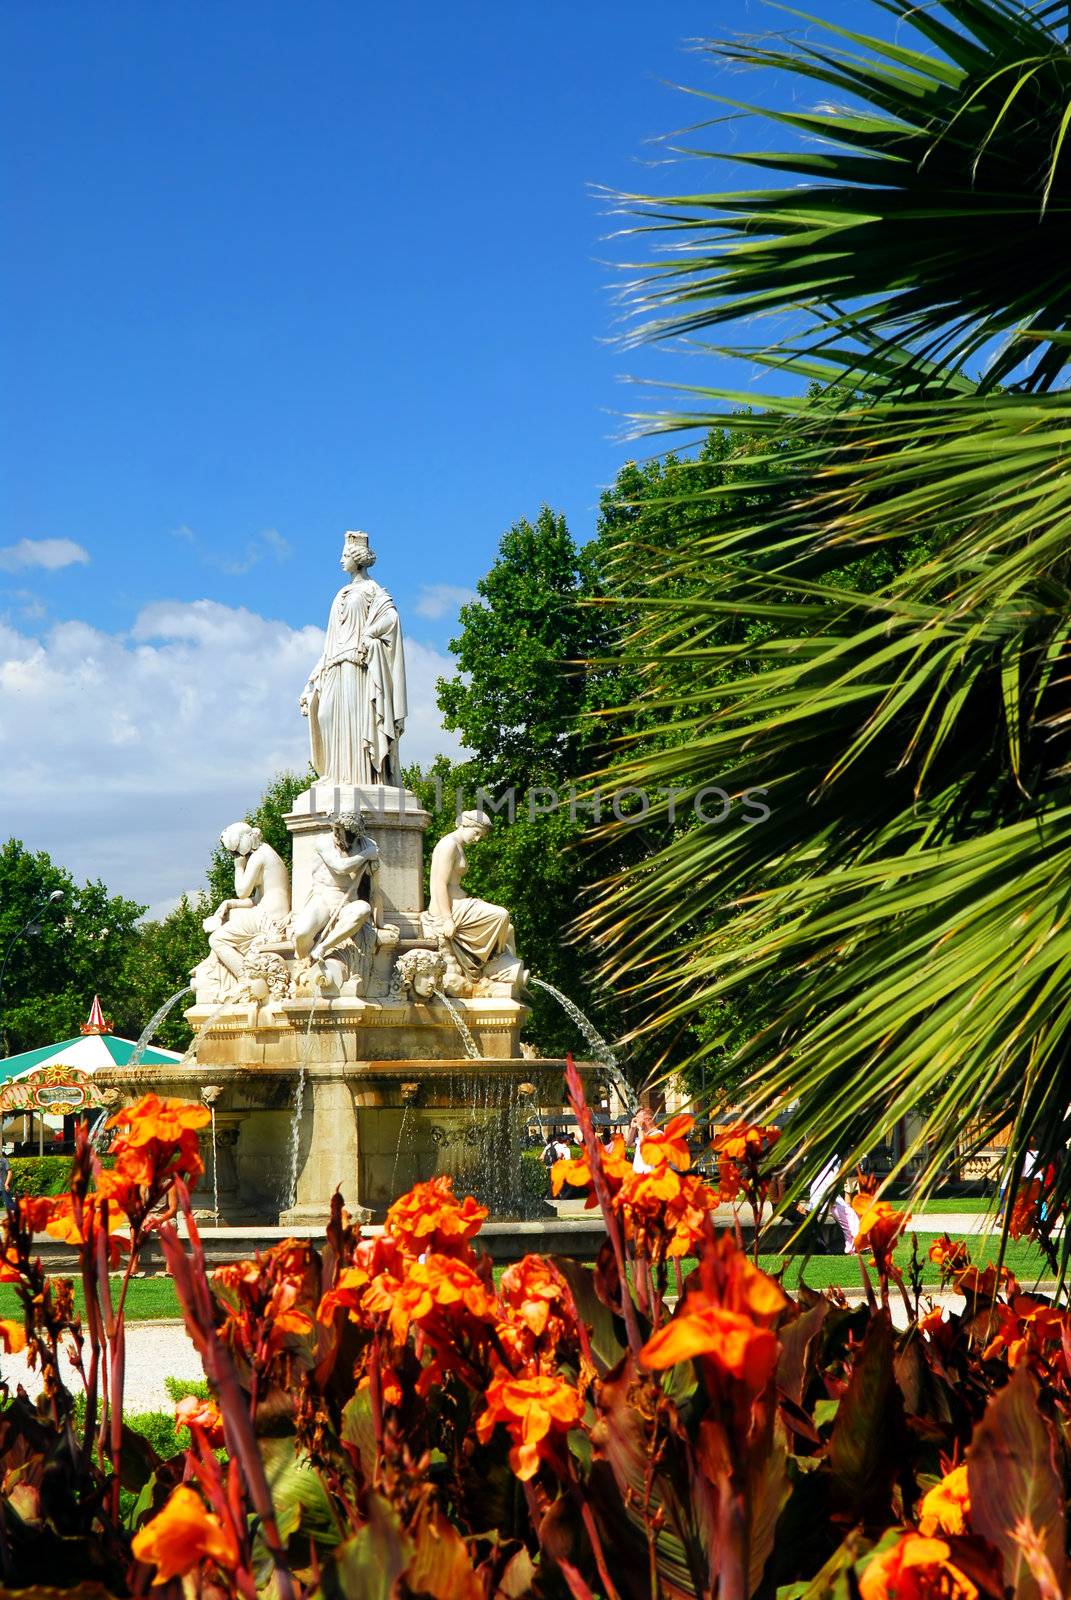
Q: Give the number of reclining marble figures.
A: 3